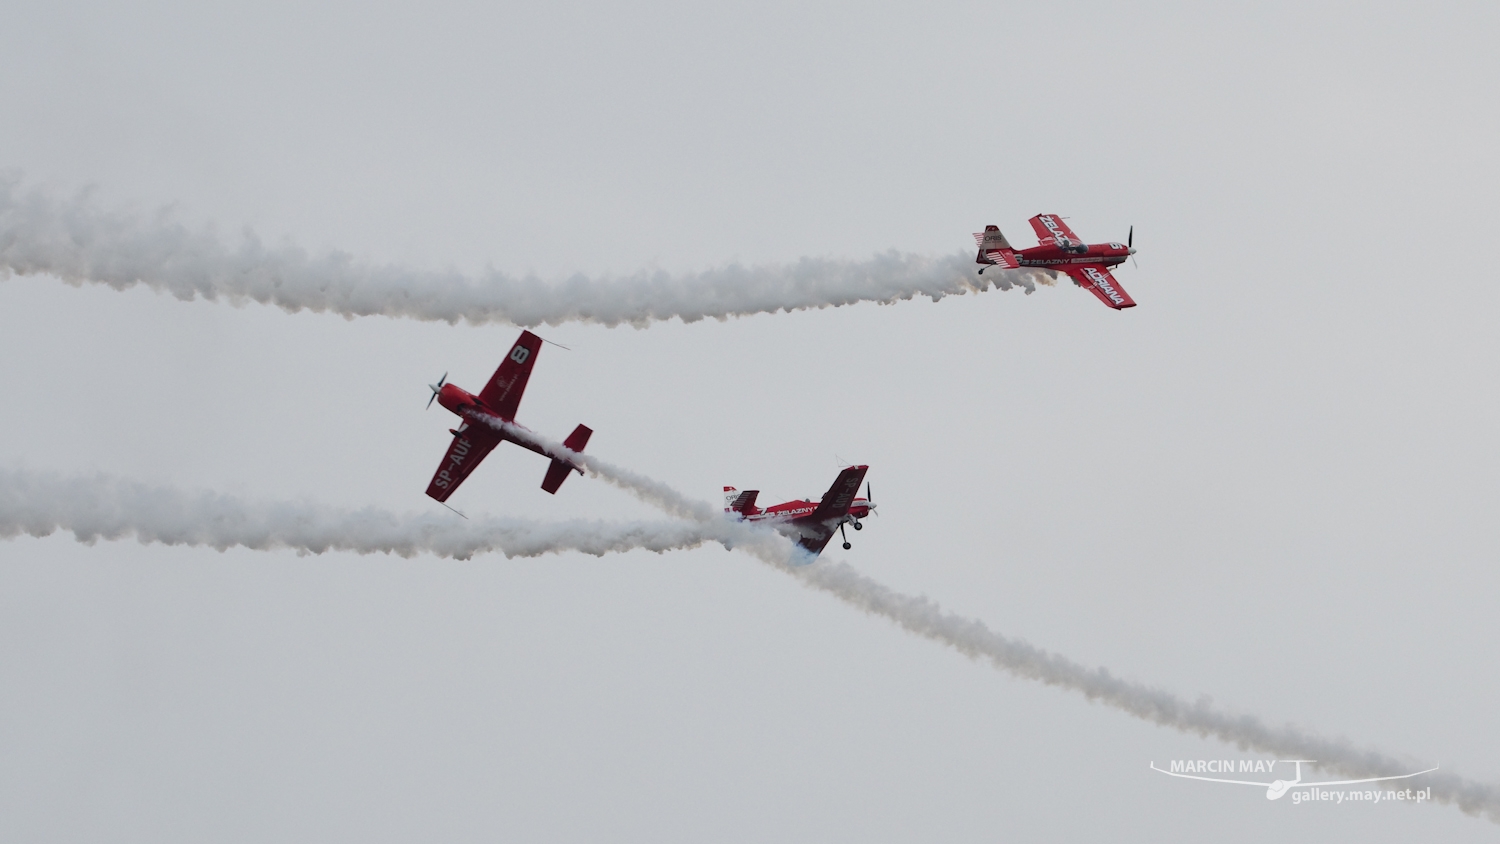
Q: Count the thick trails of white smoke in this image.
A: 3